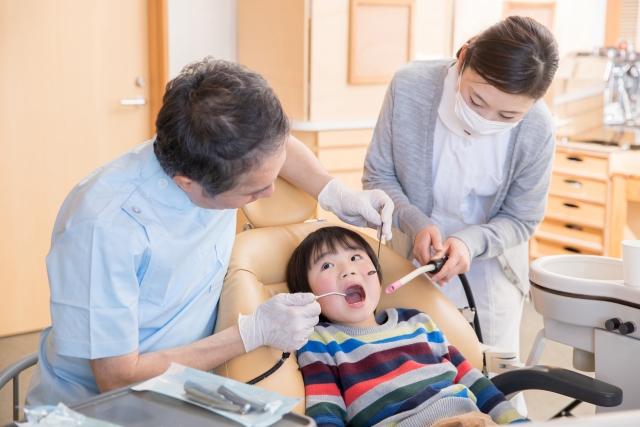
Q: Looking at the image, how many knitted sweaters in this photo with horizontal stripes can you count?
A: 1